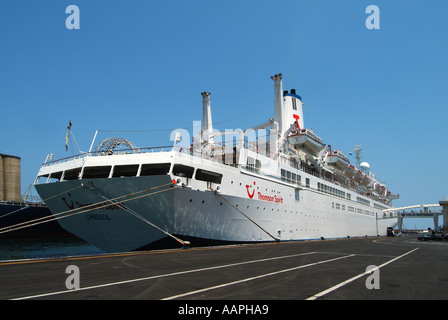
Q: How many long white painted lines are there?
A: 3